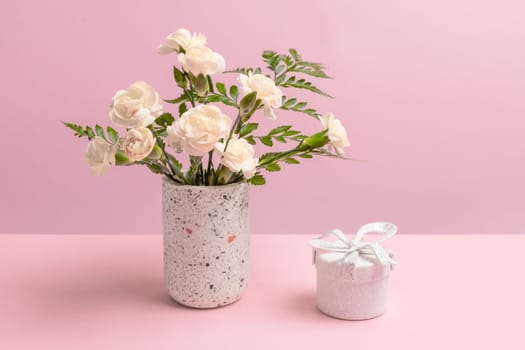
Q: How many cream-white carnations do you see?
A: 9